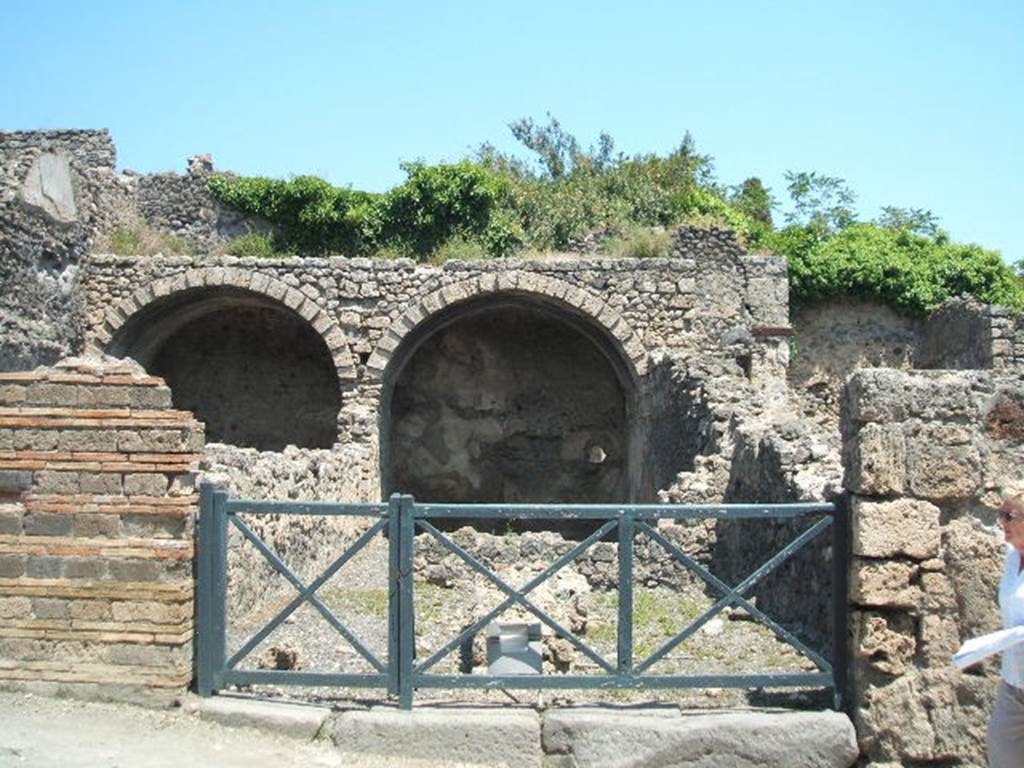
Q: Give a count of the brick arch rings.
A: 2